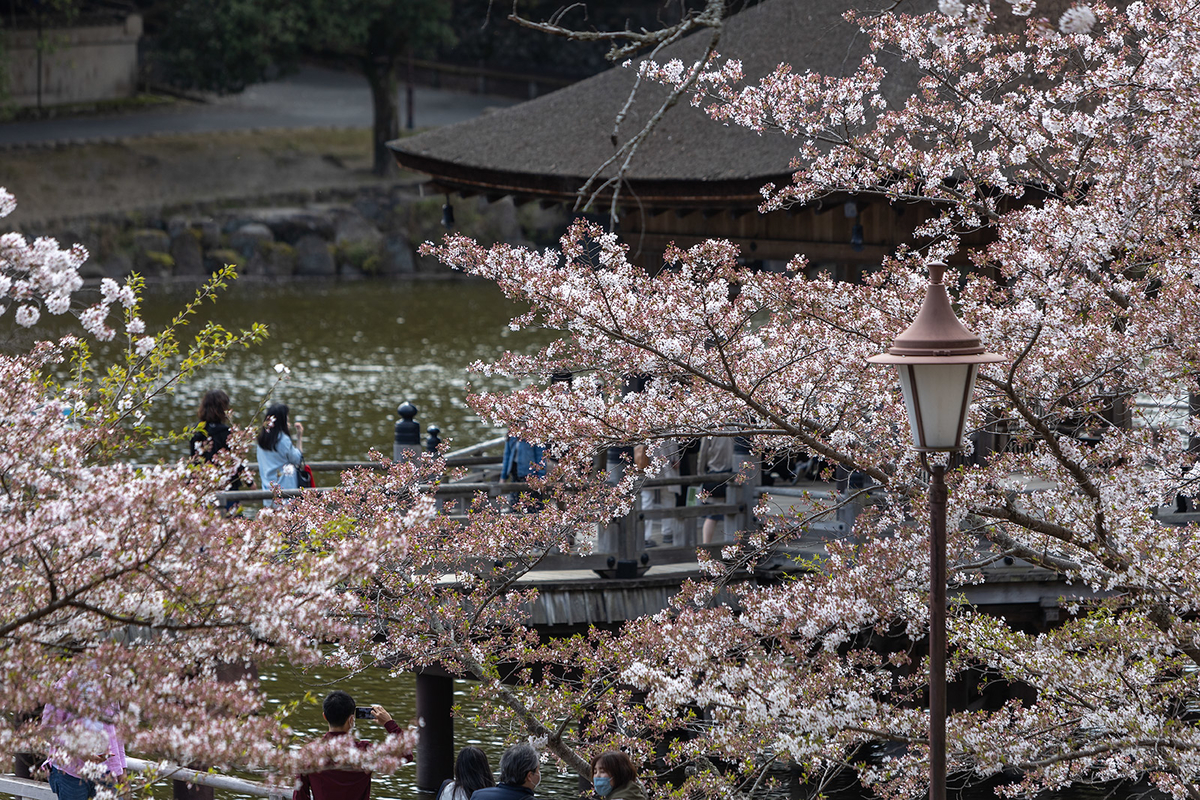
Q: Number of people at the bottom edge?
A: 5